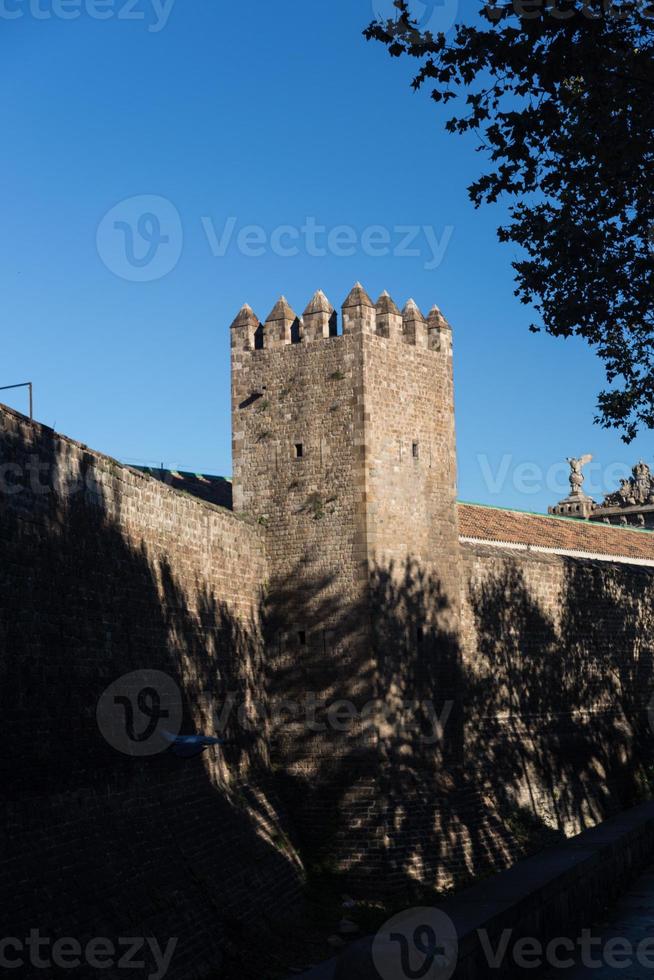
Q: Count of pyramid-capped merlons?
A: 7